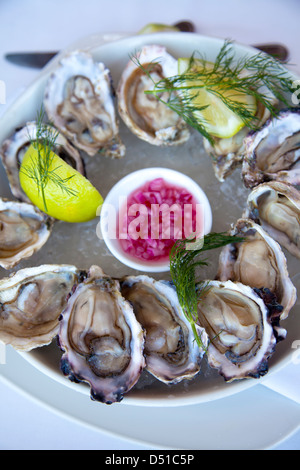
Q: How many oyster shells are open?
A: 12